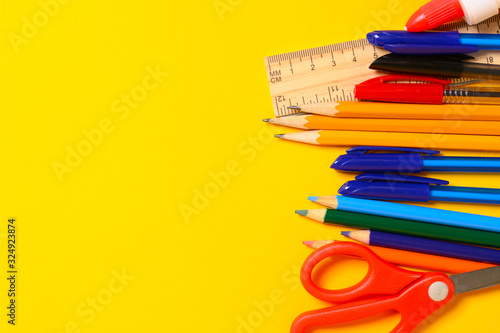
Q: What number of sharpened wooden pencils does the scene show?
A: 7